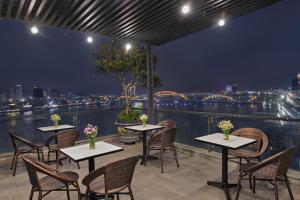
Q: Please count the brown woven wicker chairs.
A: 8